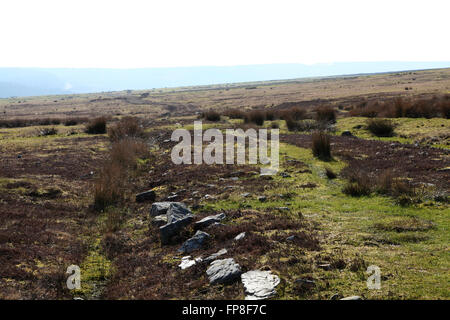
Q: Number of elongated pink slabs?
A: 0